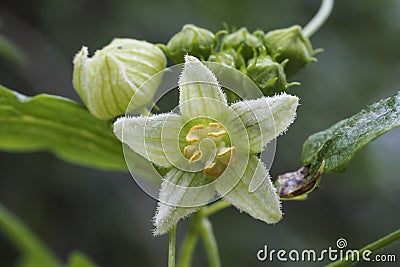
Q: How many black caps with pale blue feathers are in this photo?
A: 0